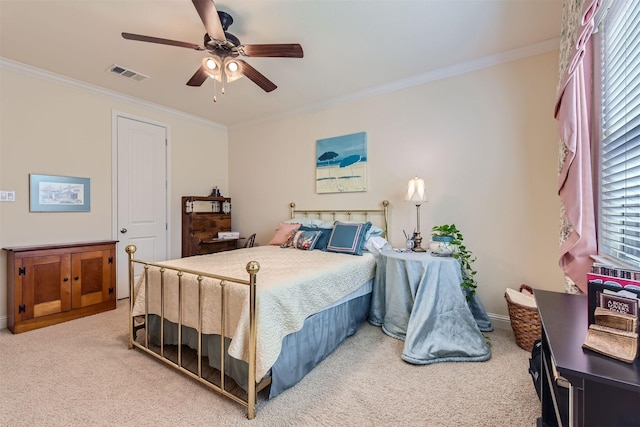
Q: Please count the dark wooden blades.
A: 5